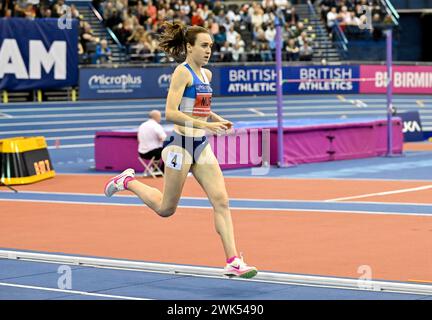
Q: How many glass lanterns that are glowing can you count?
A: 0